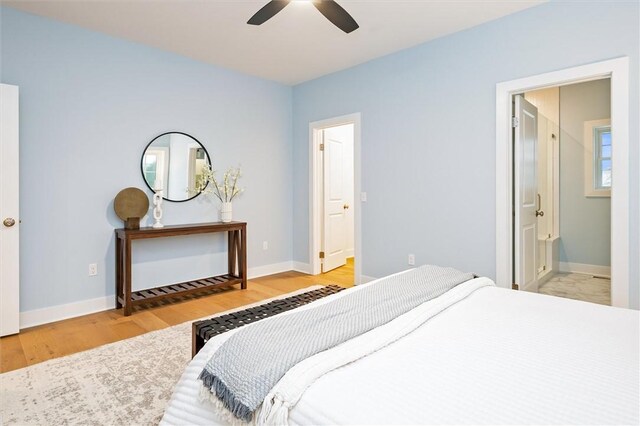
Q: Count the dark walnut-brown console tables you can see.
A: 1